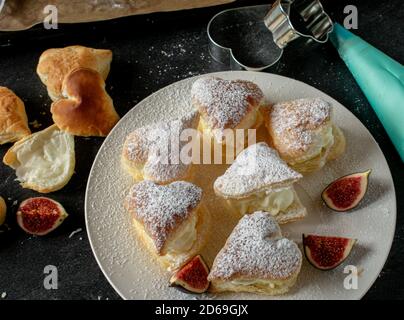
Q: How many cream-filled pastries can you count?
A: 6